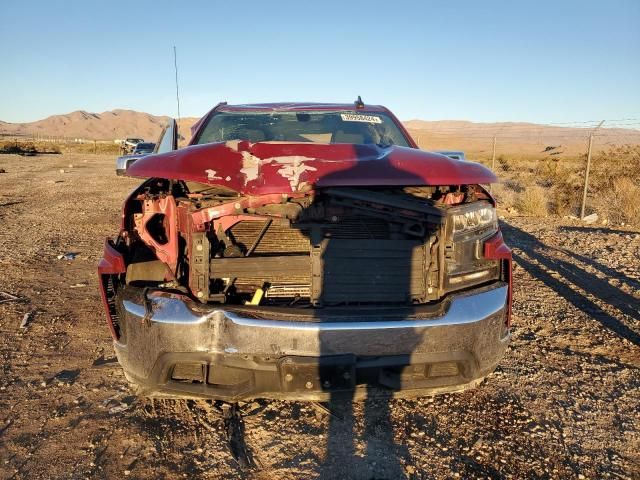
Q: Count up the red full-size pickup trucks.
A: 1